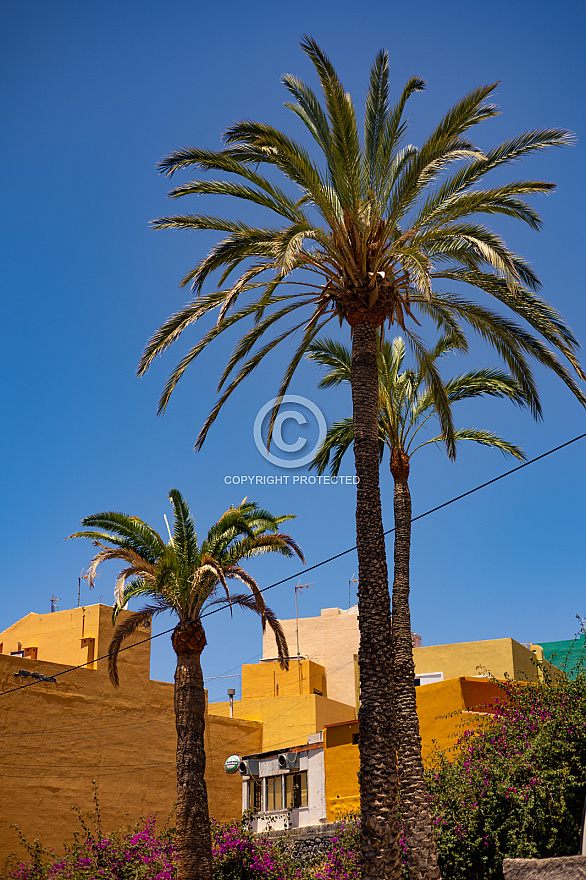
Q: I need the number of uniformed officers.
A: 0